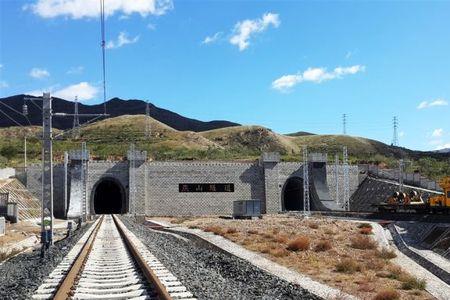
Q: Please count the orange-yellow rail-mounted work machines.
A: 1